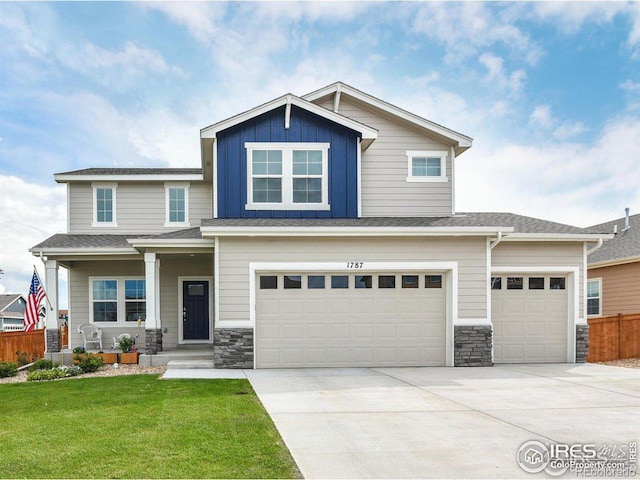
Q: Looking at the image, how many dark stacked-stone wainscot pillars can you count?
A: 5